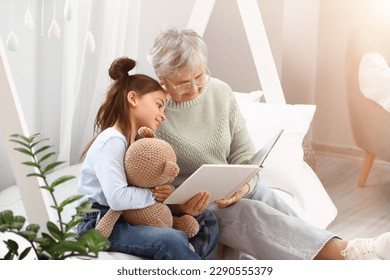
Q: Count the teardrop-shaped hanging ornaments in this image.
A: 5